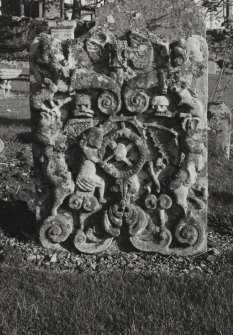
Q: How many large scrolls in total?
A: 4